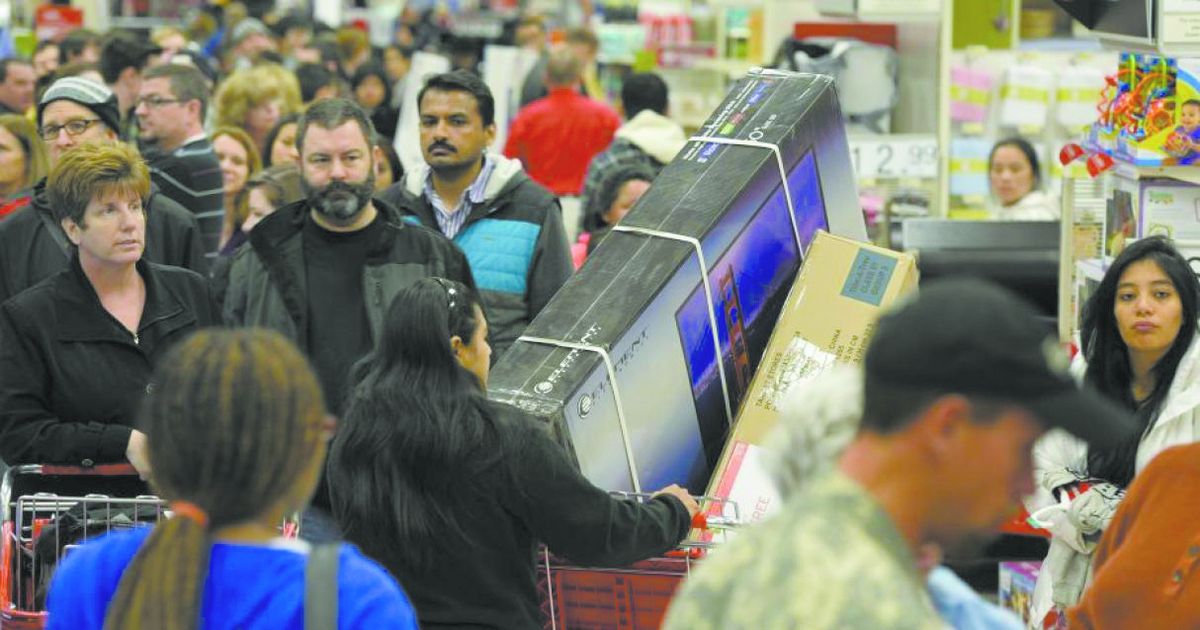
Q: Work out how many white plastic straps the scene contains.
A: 3